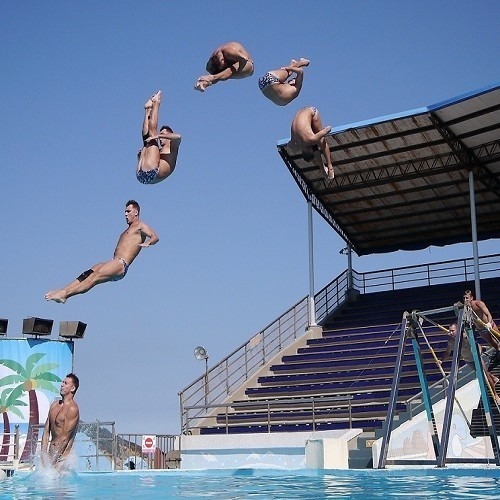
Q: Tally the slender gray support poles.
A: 3